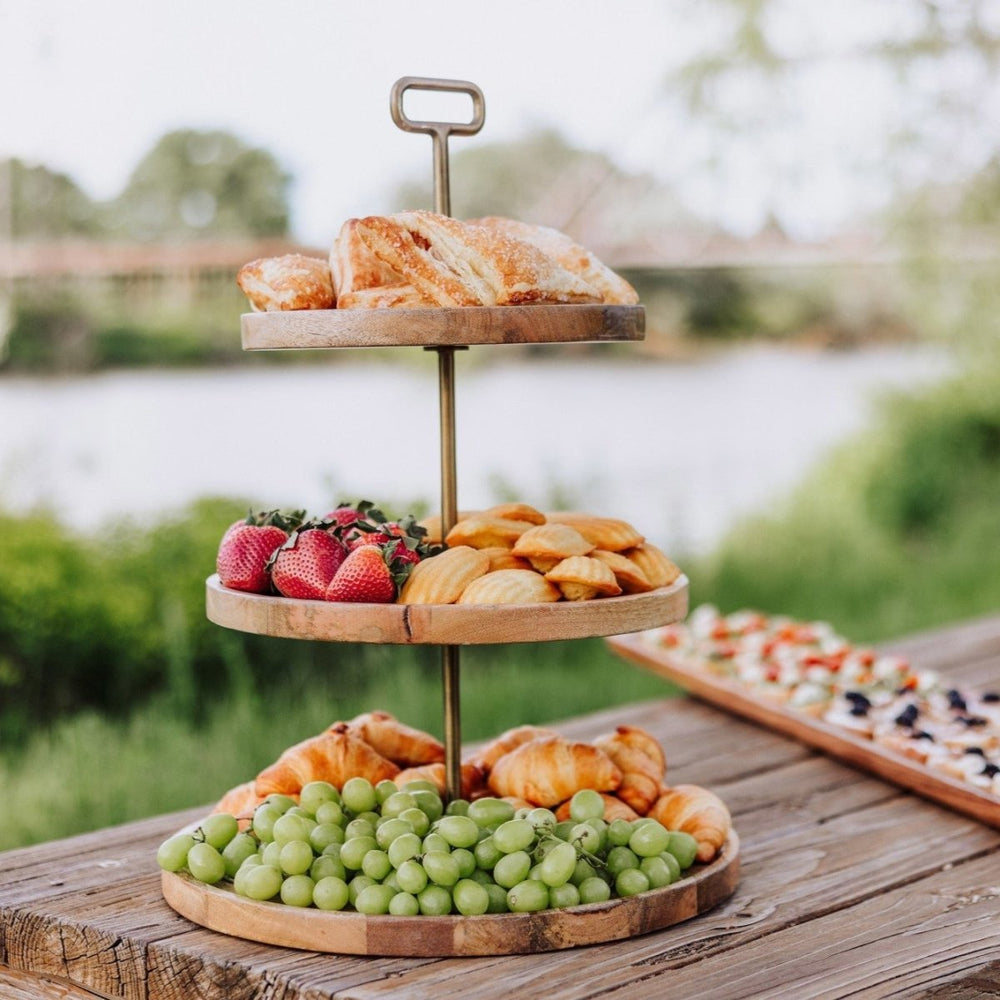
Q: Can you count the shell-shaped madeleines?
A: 11